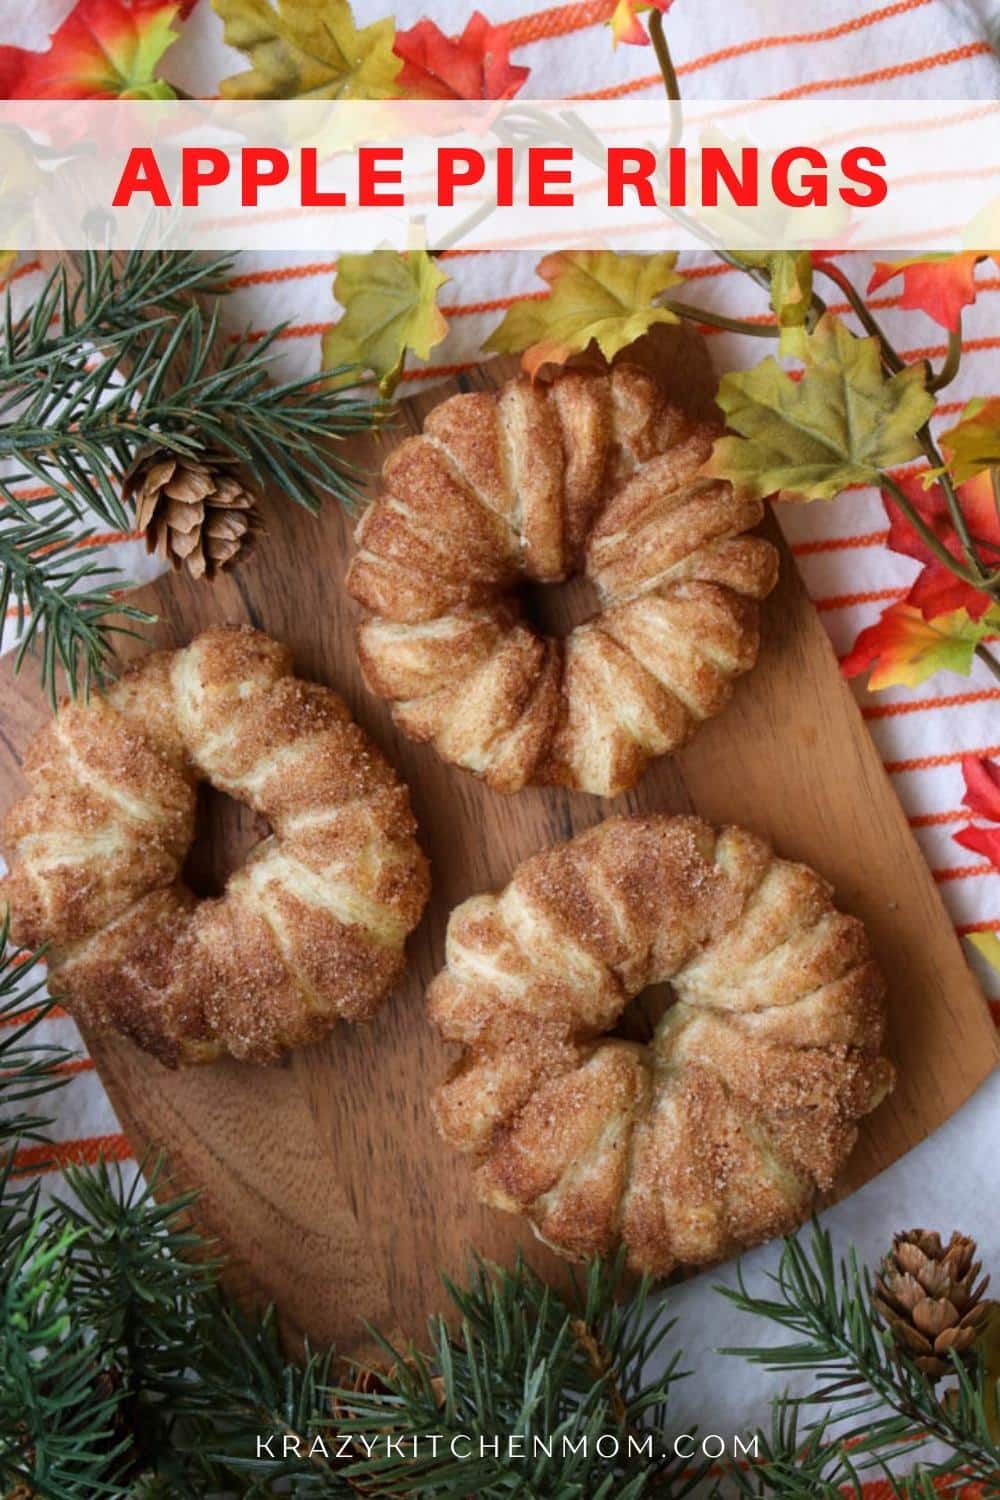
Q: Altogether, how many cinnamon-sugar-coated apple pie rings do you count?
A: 3